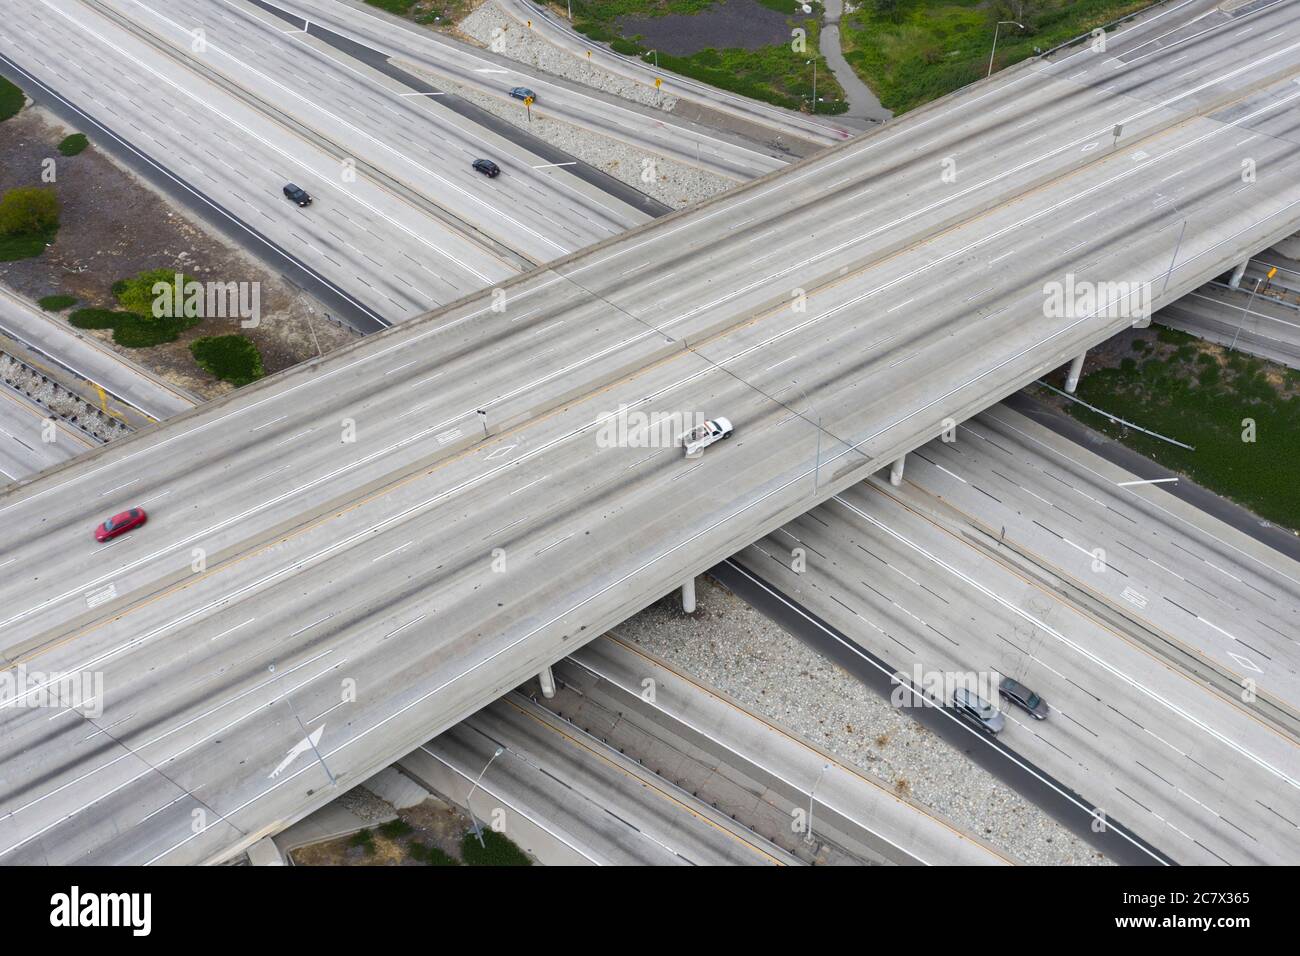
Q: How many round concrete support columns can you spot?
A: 5